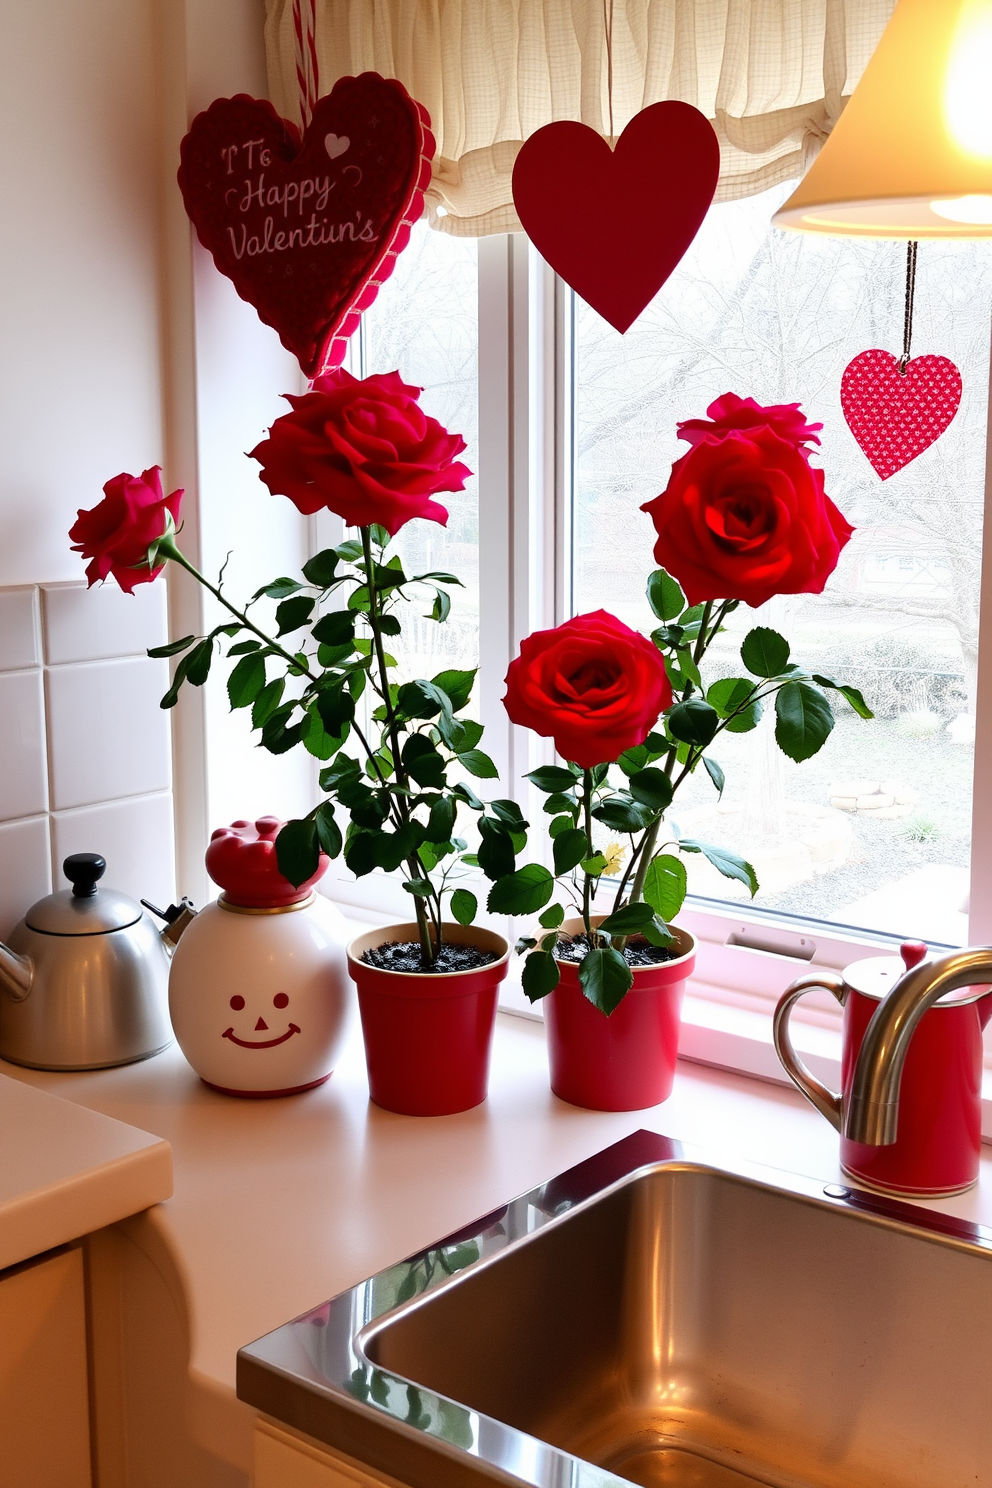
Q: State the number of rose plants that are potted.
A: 2